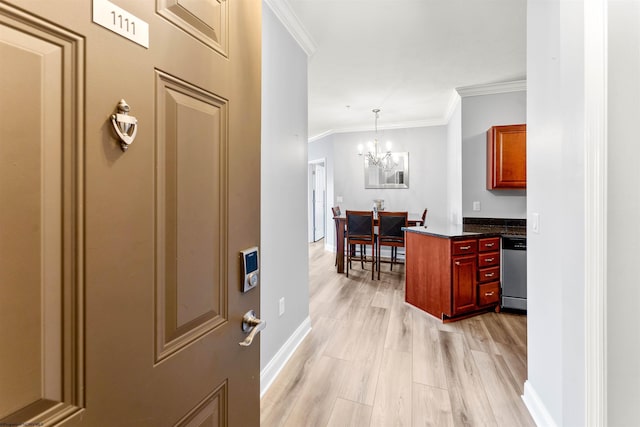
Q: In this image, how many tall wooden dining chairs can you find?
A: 4